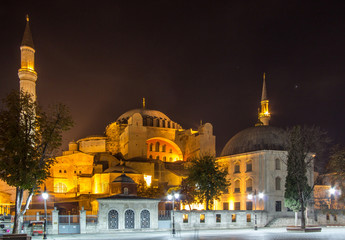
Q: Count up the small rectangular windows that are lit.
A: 4